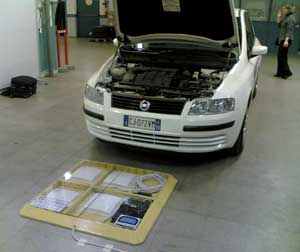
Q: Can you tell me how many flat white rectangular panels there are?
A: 4